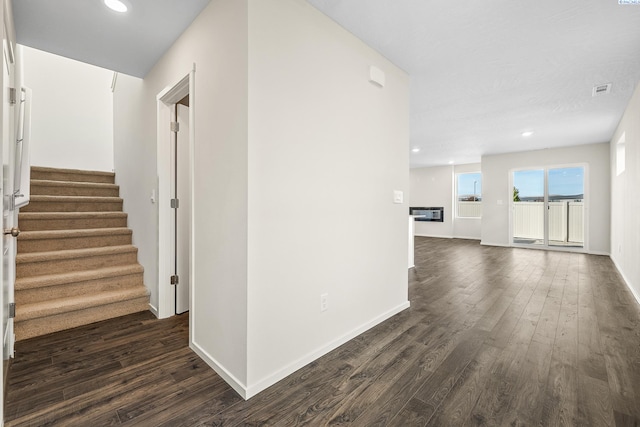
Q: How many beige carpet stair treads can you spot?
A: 8